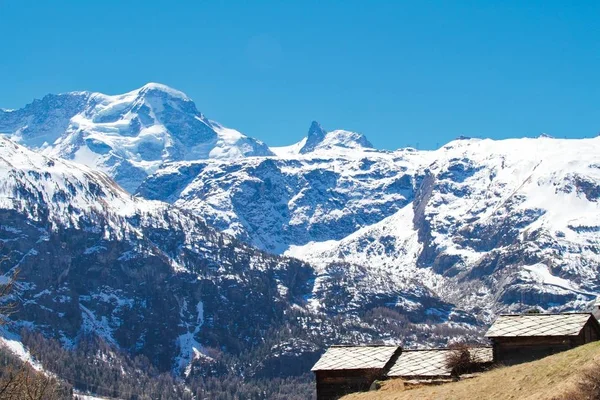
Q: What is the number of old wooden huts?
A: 3